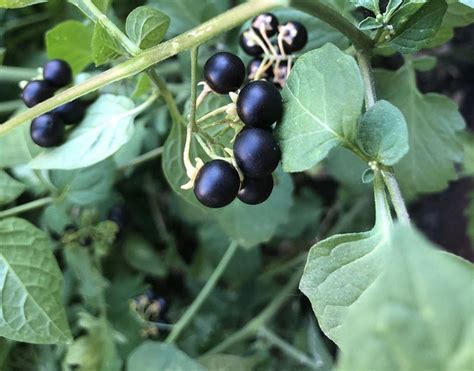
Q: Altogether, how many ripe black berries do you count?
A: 14